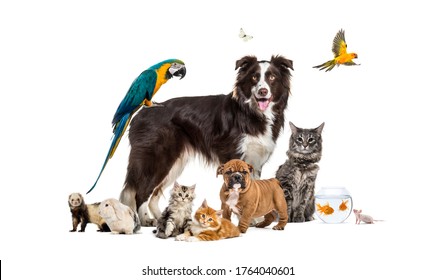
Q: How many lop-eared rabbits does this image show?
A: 1